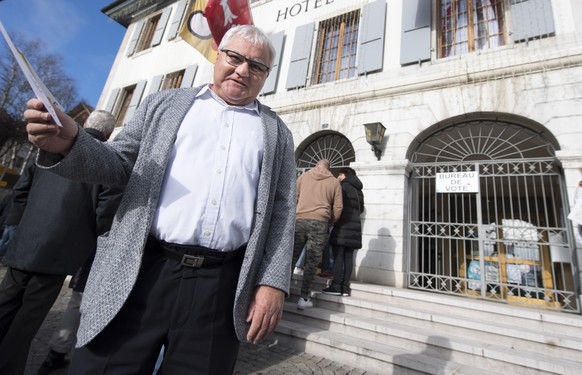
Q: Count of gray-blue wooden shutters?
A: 12